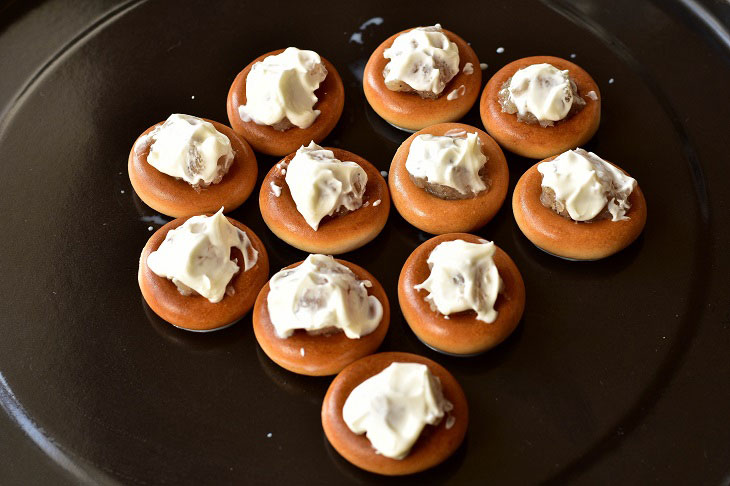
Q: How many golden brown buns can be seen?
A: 11